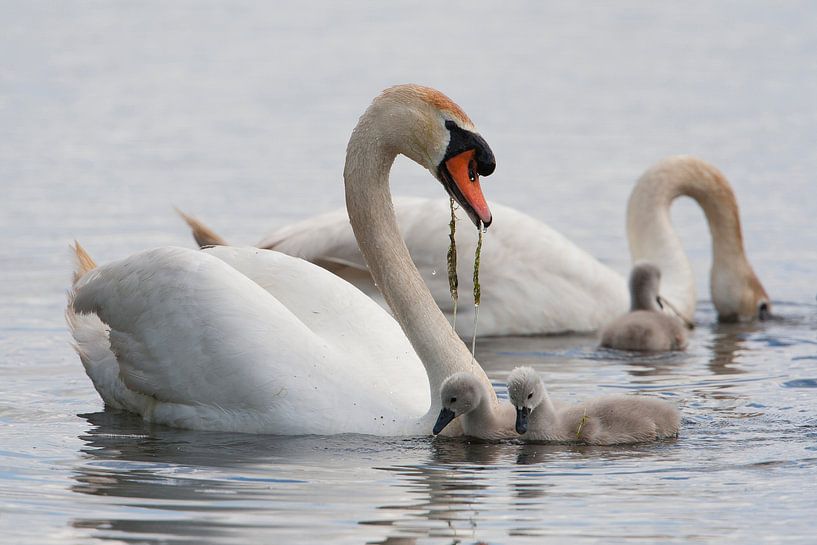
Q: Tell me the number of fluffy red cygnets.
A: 0